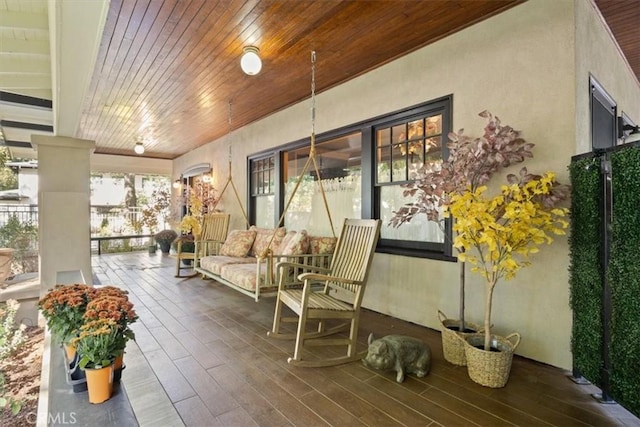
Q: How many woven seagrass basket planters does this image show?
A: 2